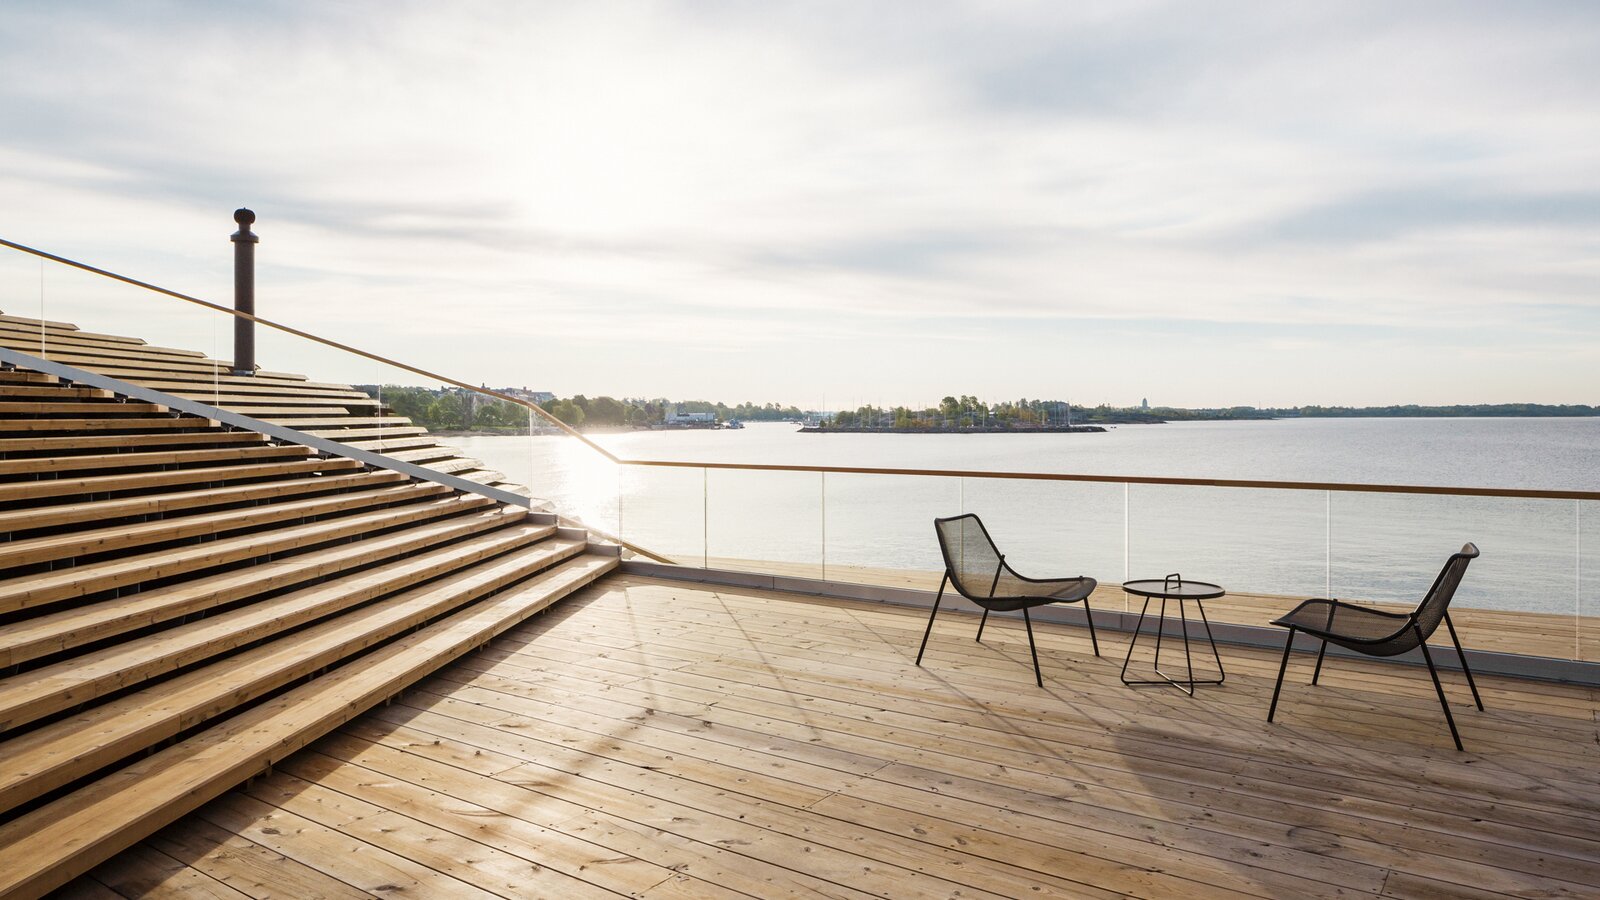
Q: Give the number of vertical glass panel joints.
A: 11